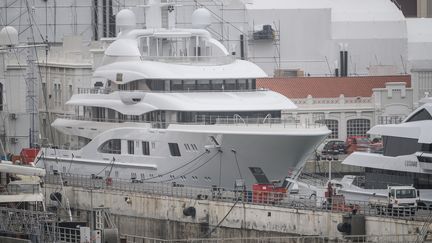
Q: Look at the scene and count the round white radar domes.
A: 3